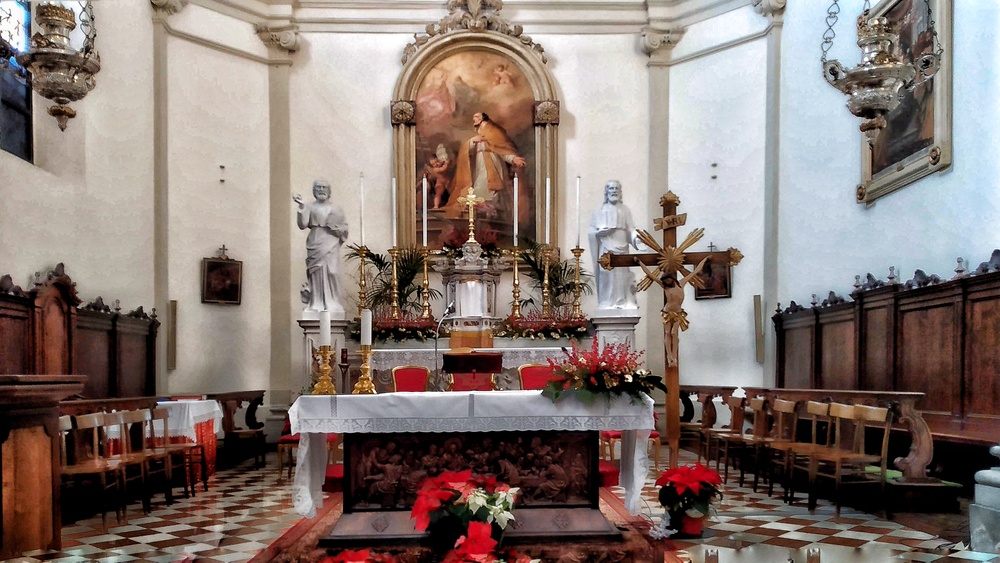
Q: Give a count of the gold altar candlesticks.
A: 8